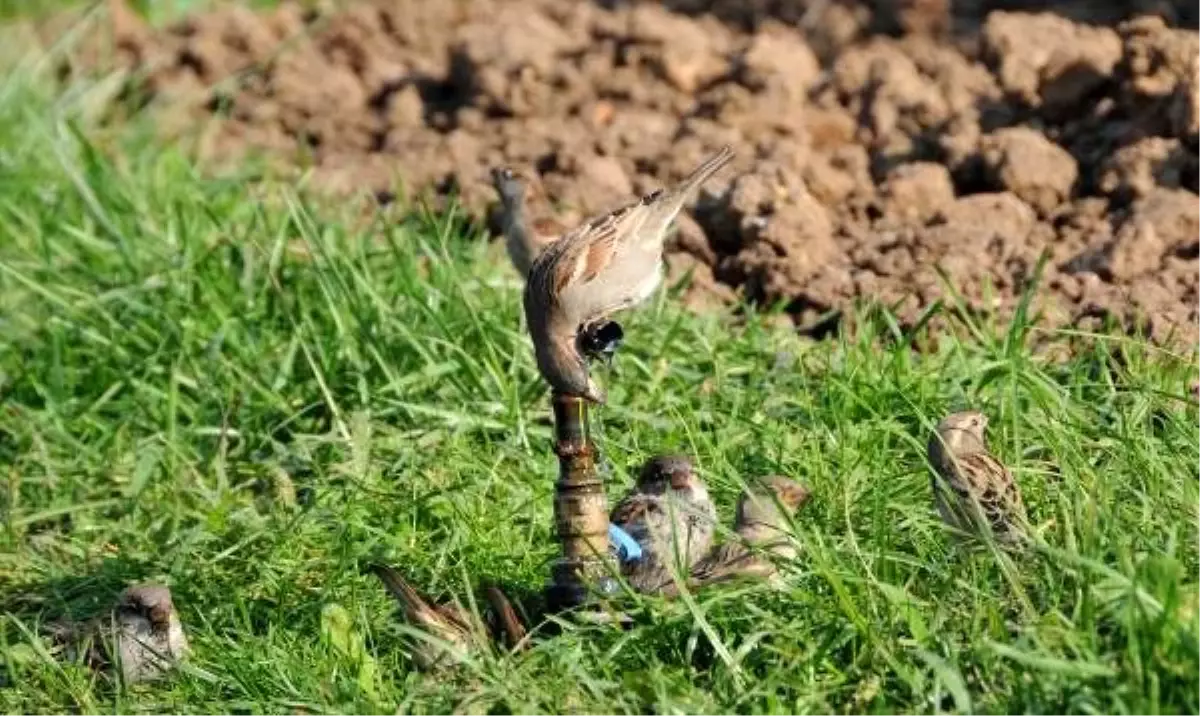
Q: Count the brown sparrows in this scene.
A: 7